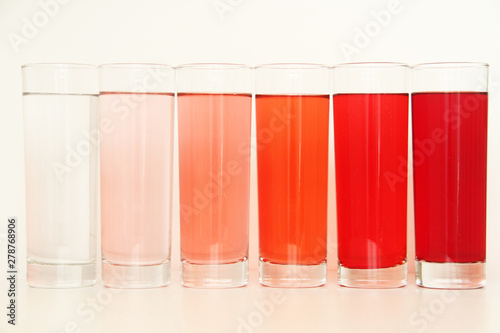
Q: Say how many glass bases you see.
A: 6